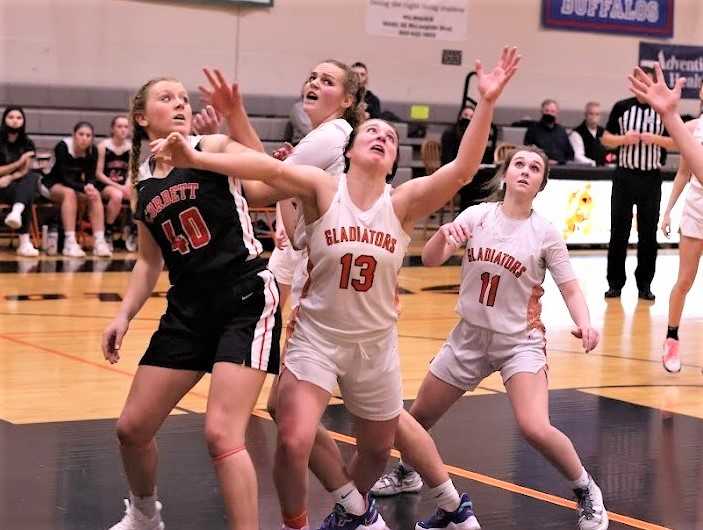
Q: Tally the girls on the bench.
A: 3